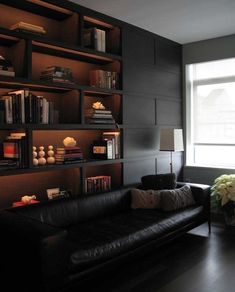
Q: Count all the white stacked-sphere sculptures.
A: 3